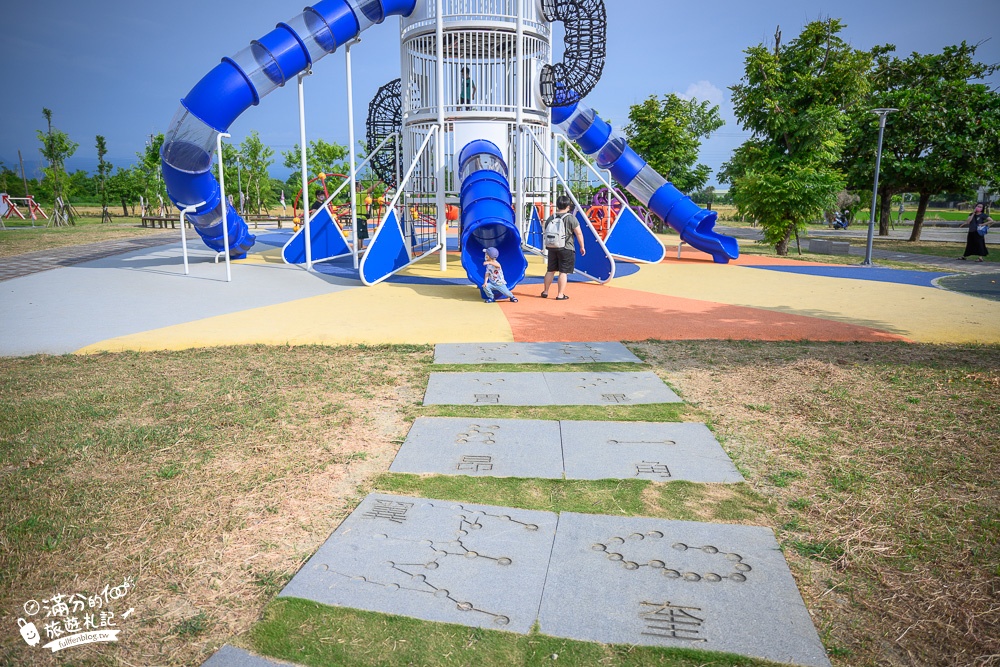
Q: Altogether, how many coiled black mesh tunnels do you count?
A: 2